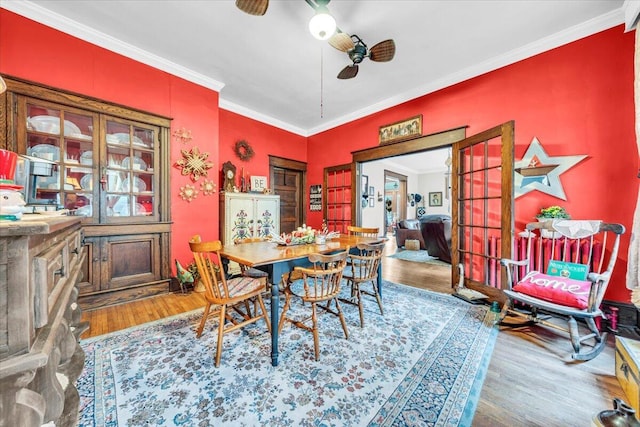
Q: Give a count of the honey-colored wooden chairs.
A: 5